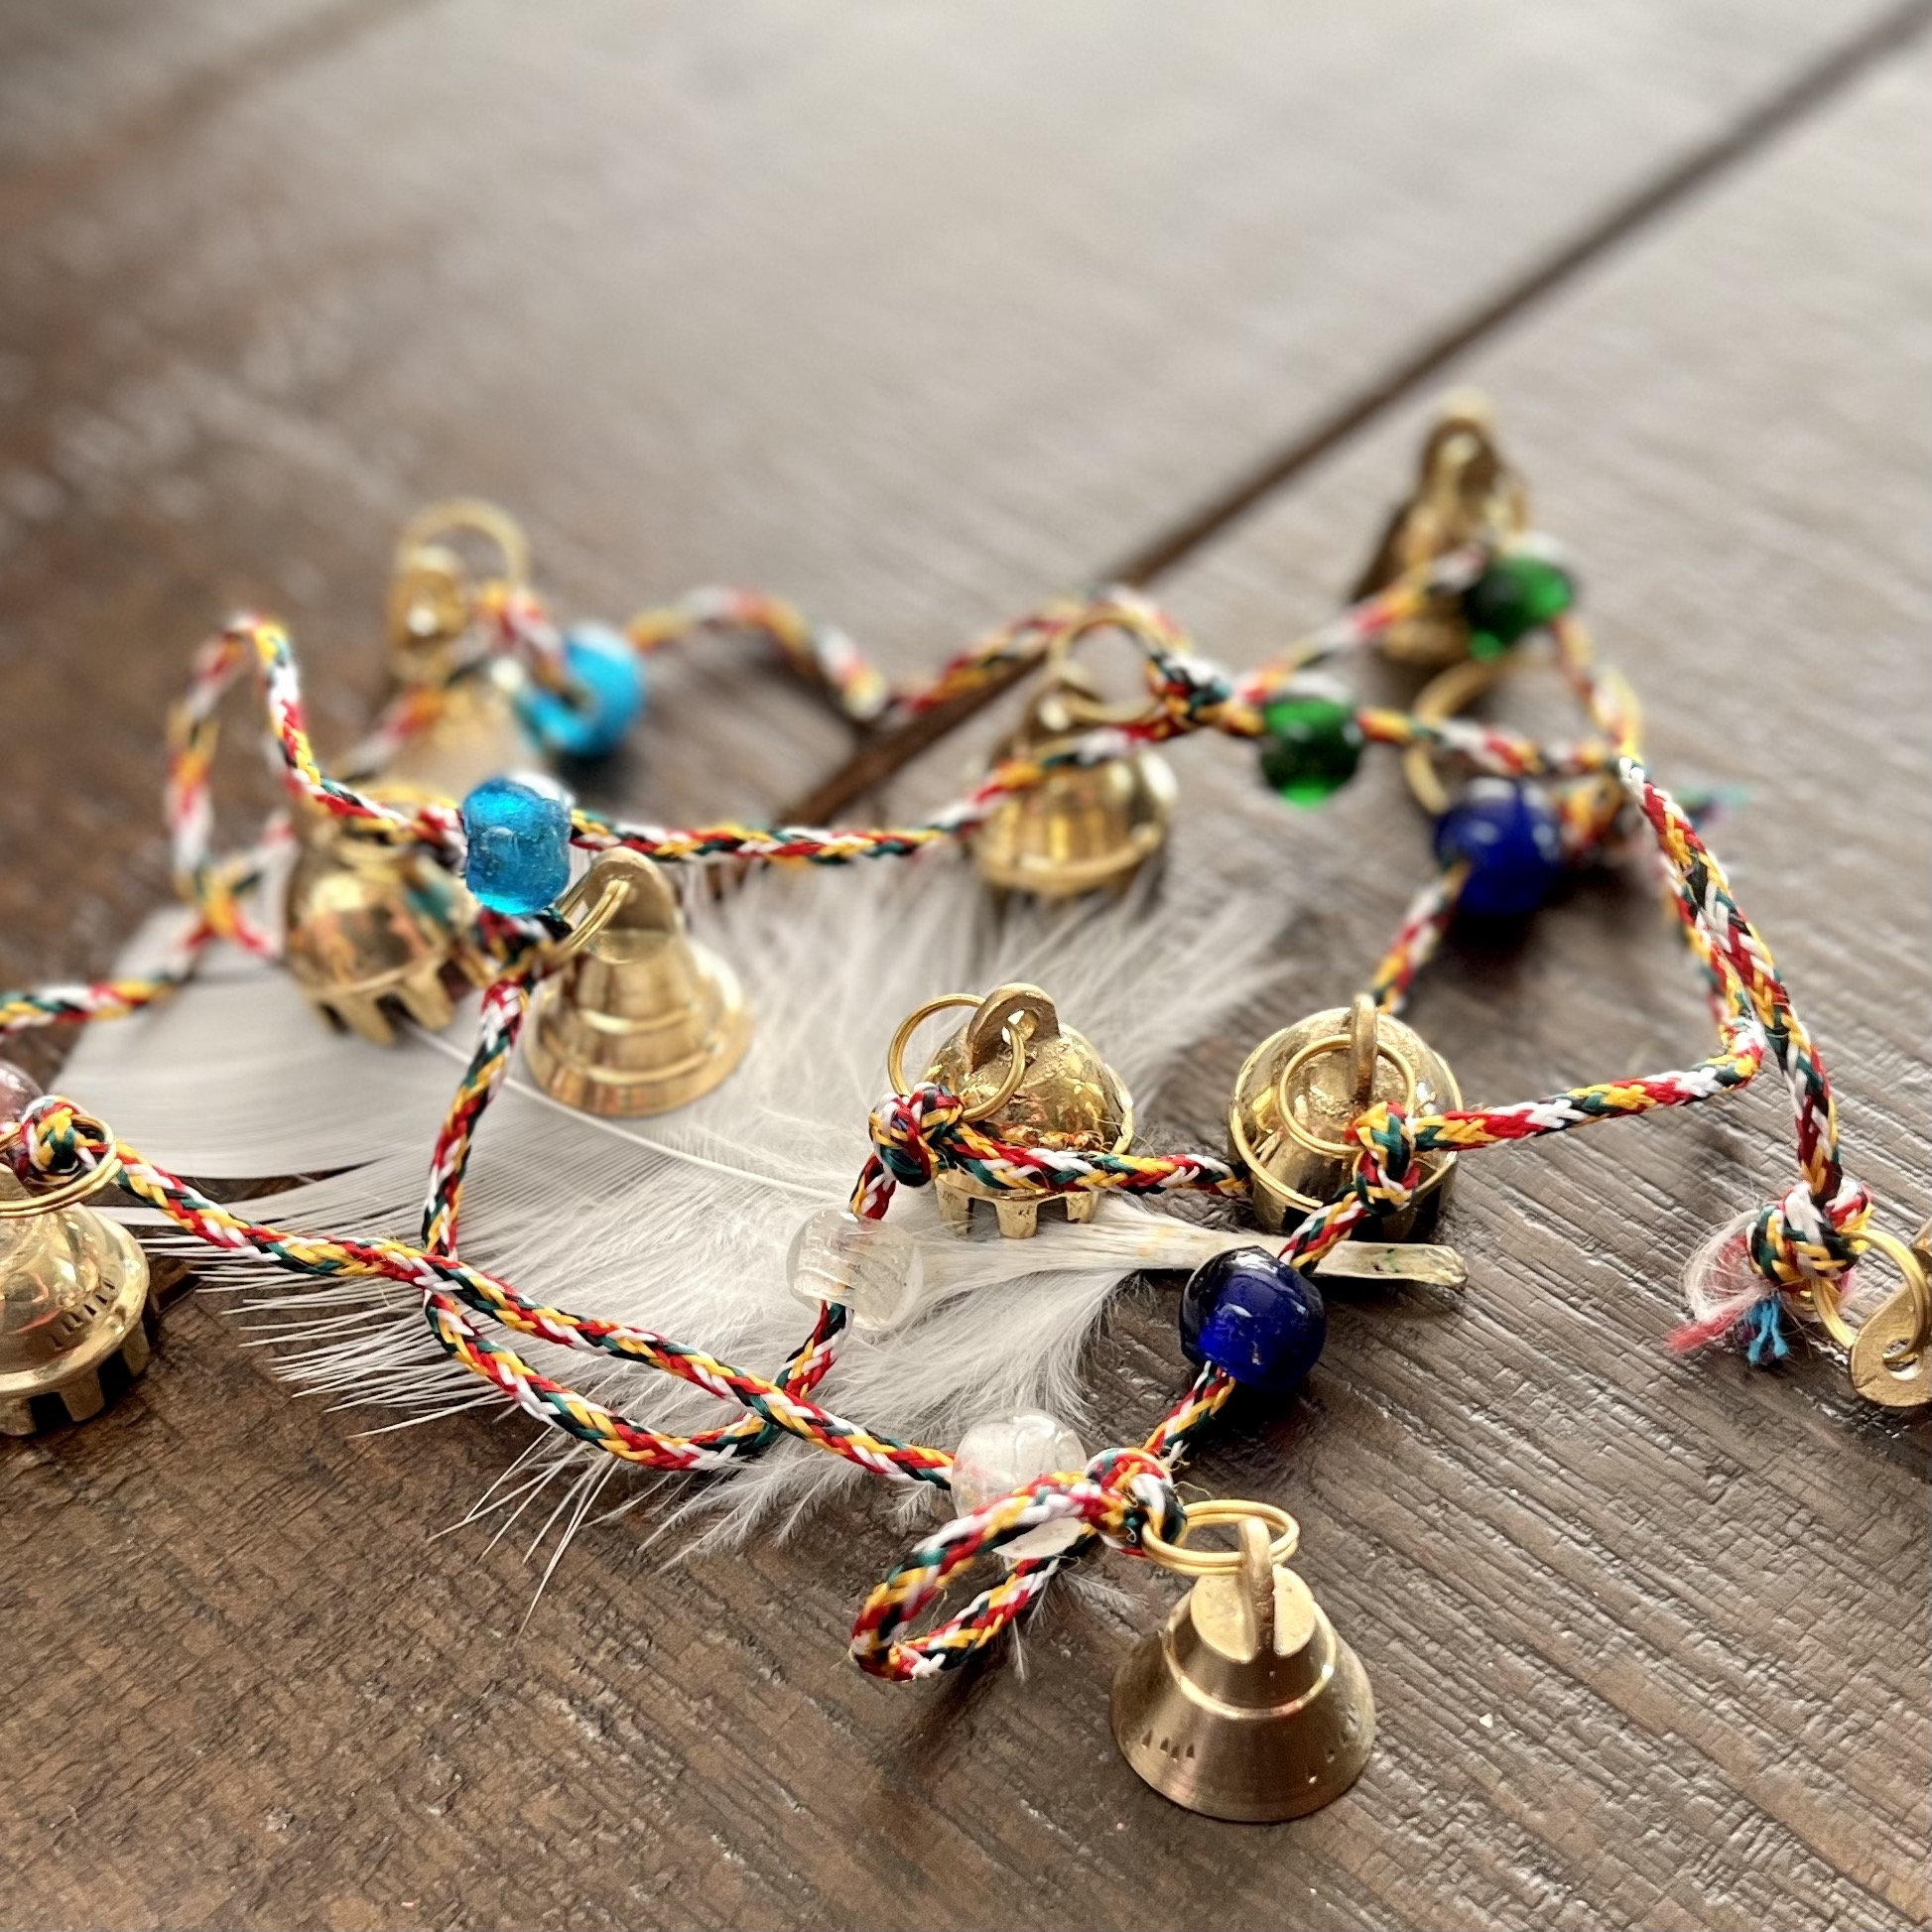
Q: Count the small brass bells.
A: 10